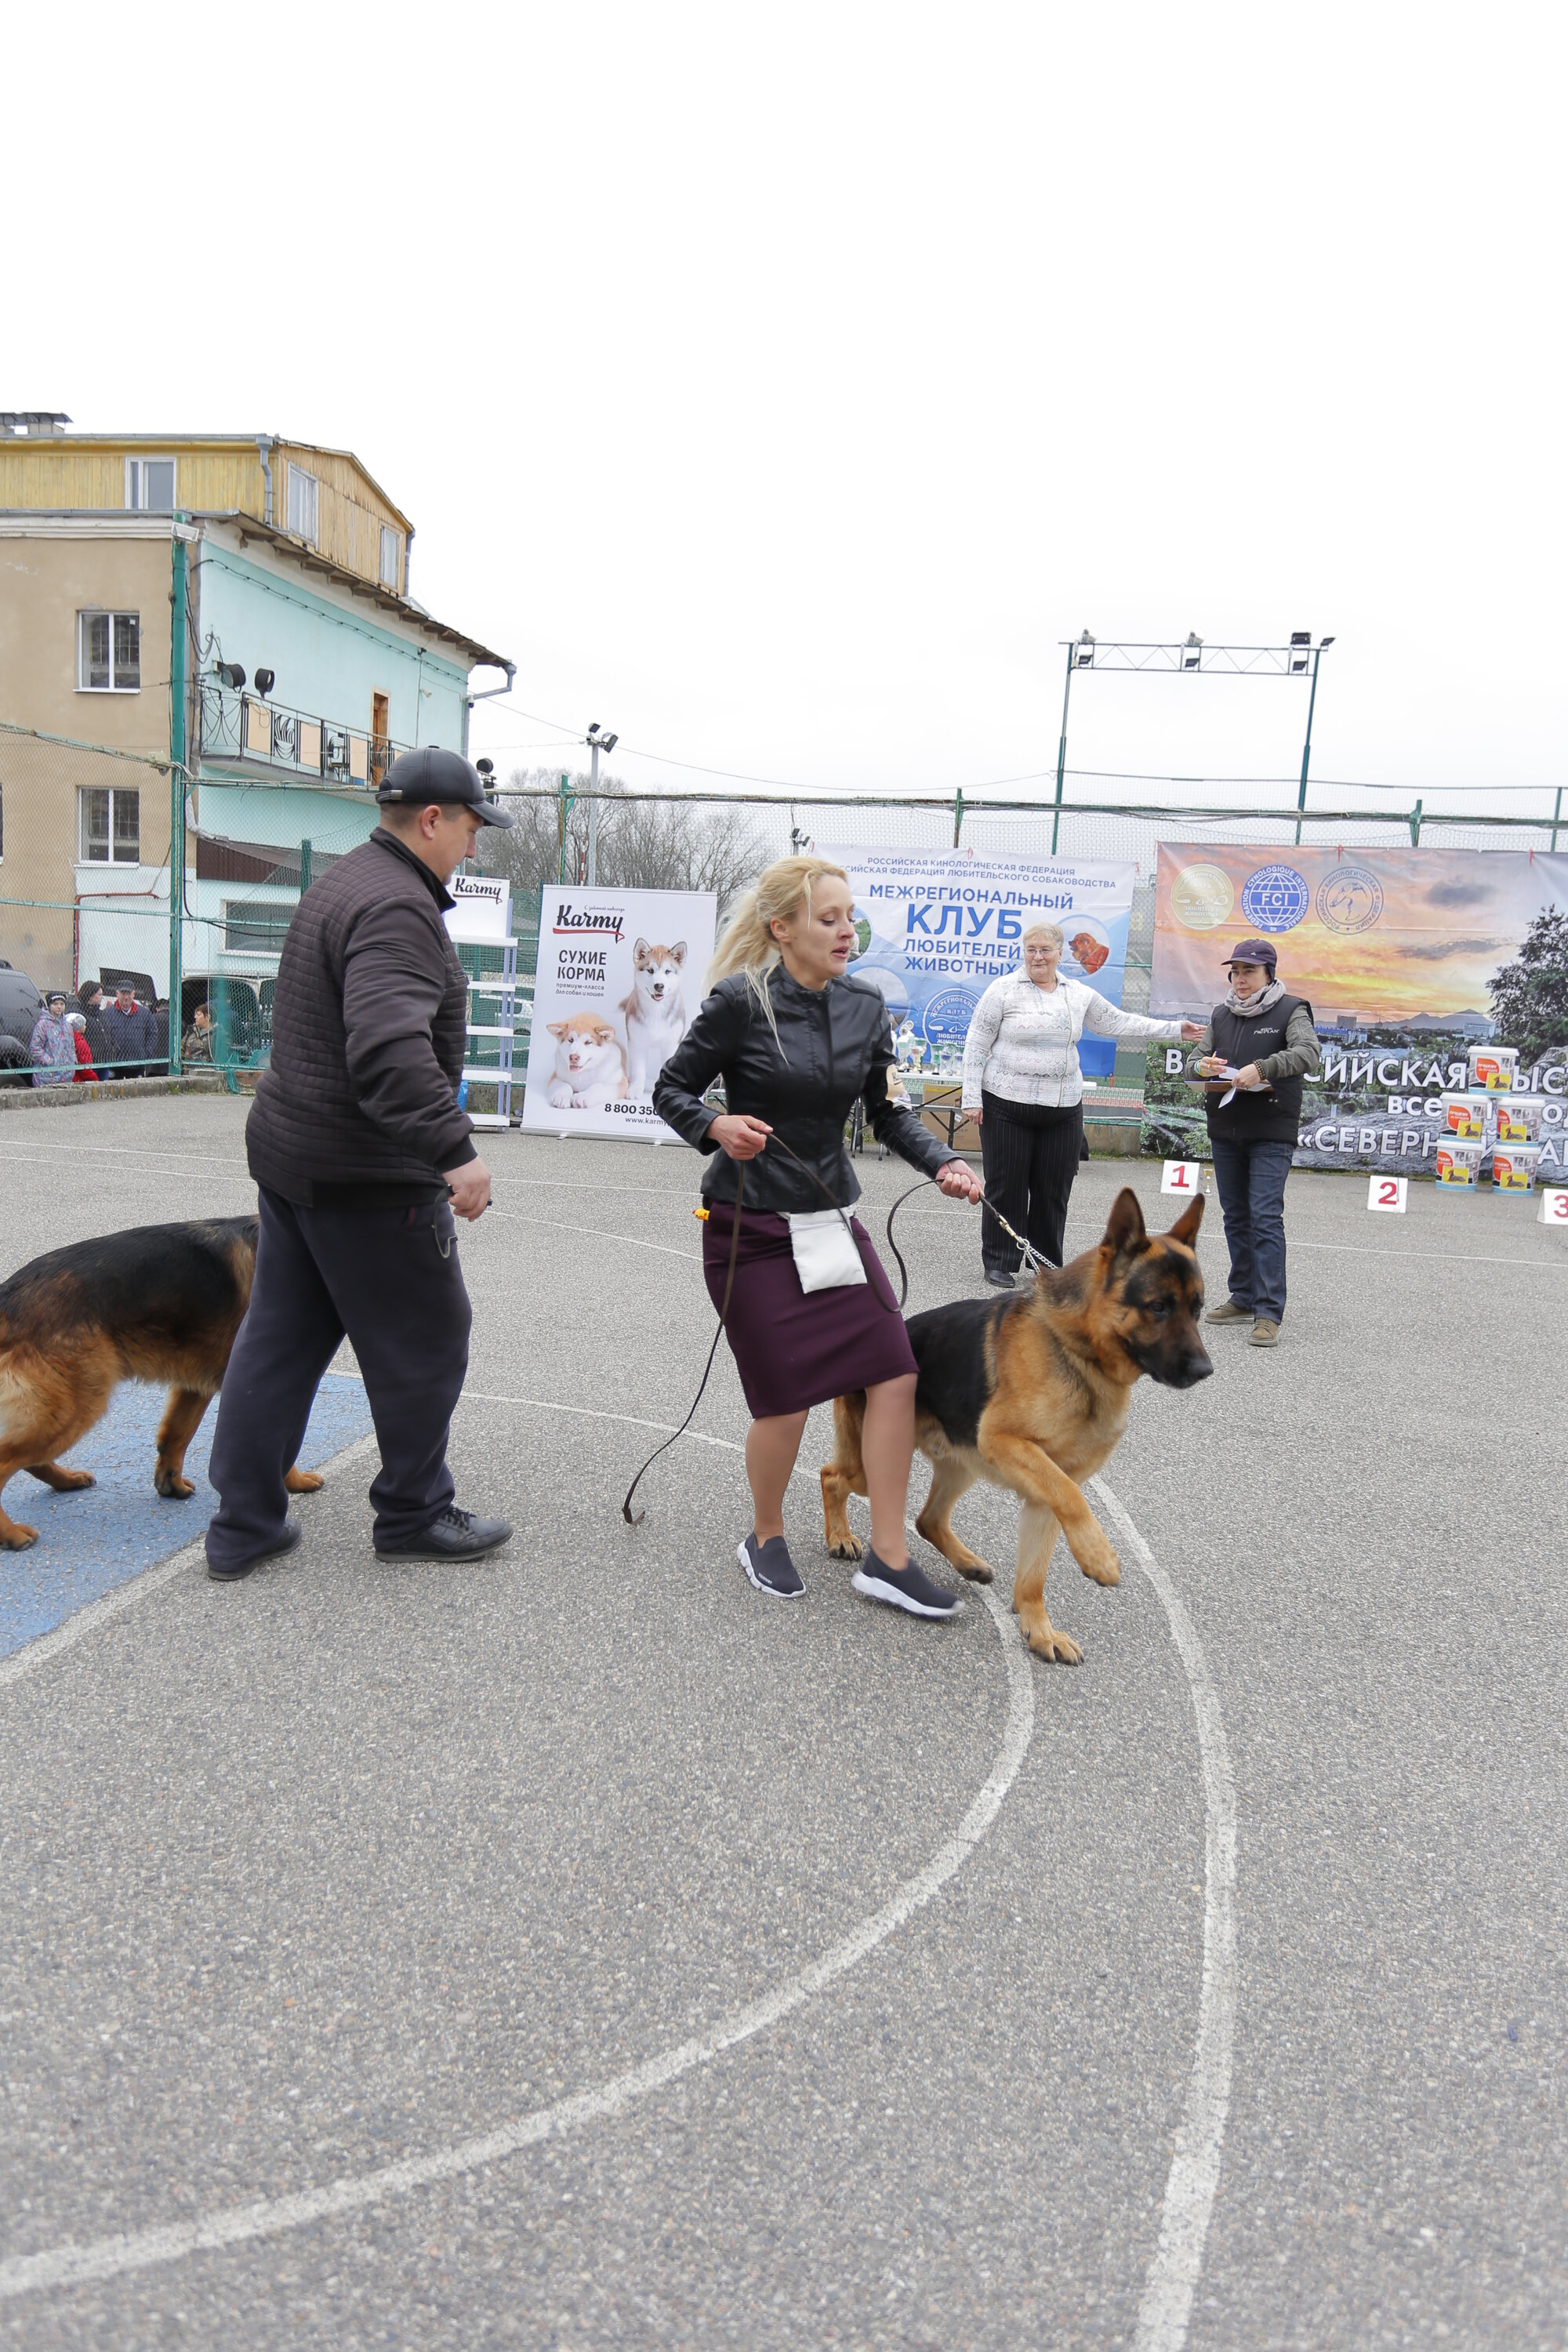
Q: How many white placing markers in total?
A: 3